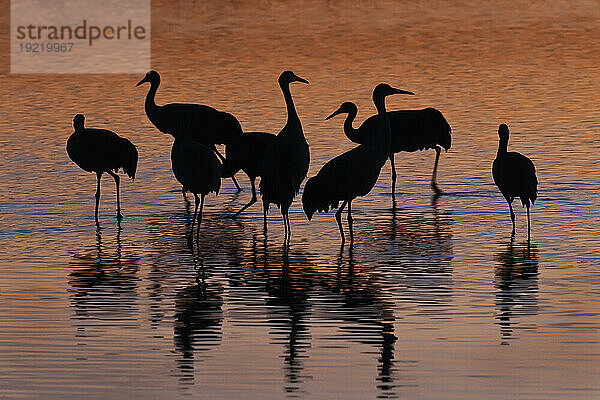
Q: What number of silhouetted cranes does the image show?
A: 8